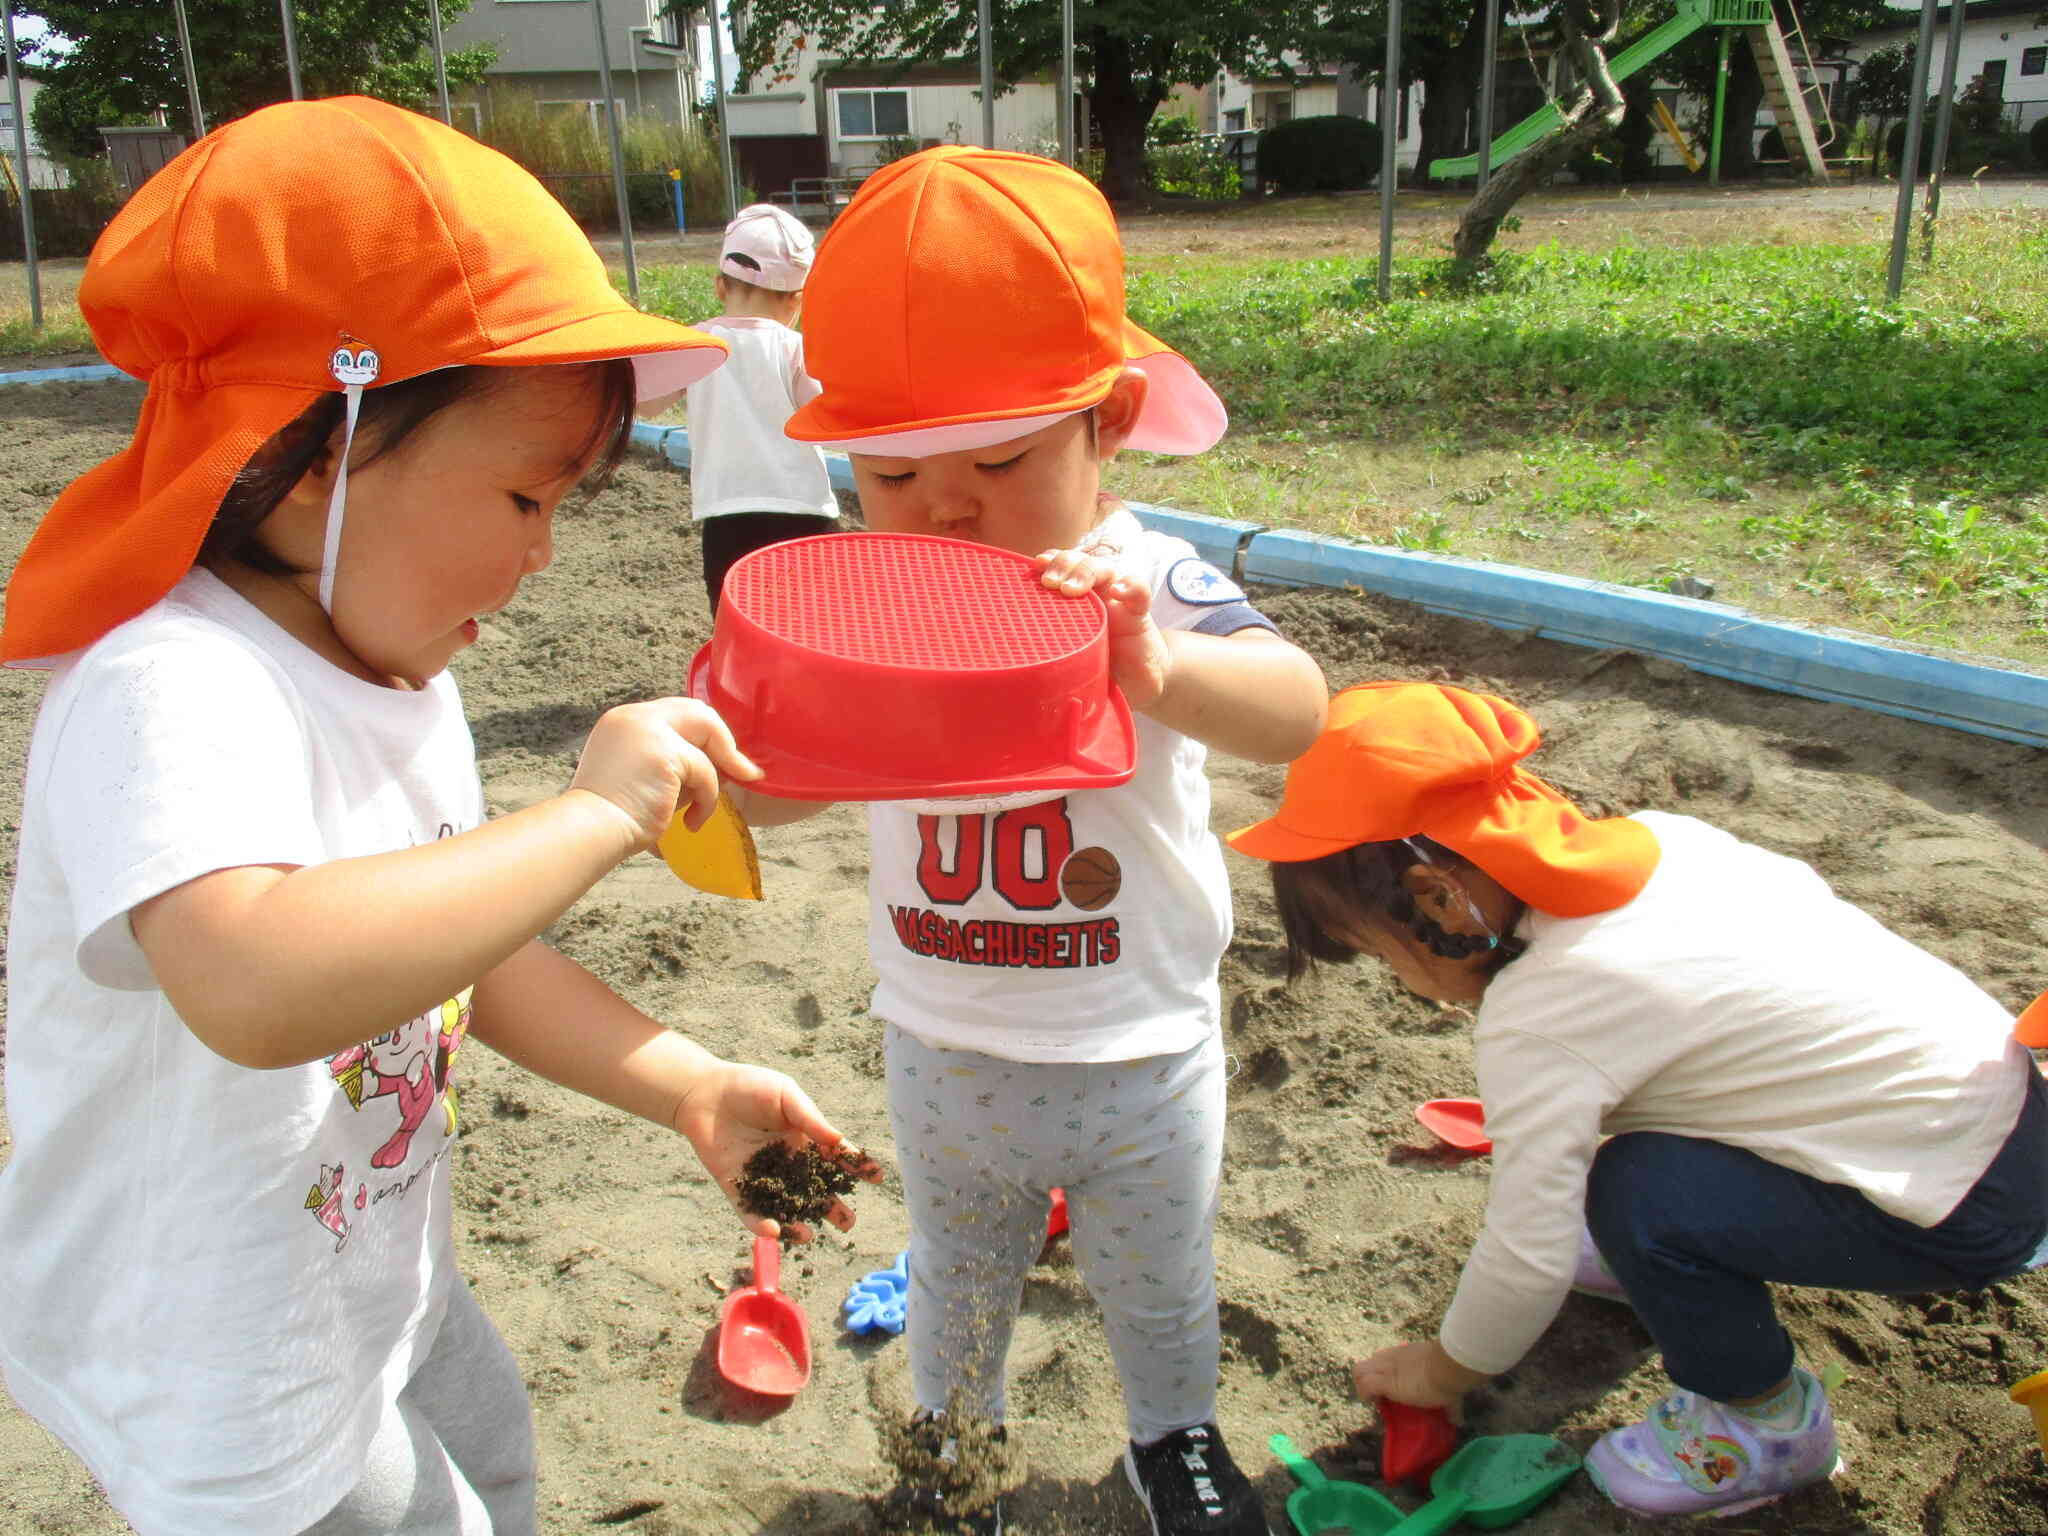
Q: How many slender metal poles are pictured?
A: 12